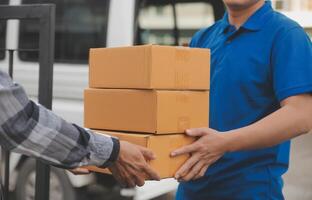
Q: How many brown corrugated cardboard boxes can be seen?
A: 3